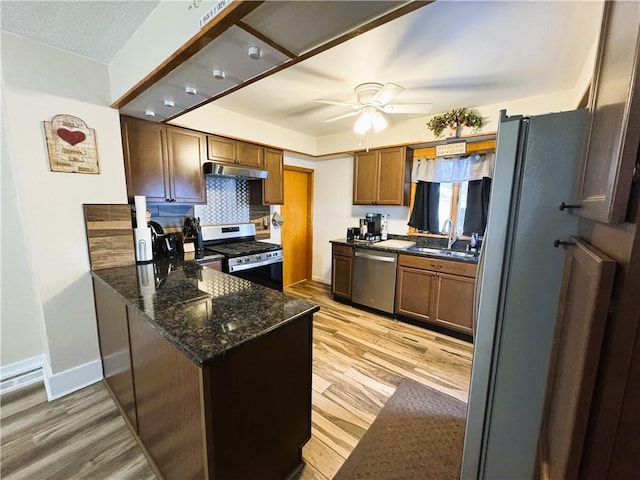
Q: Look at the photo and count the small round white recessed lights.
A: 5